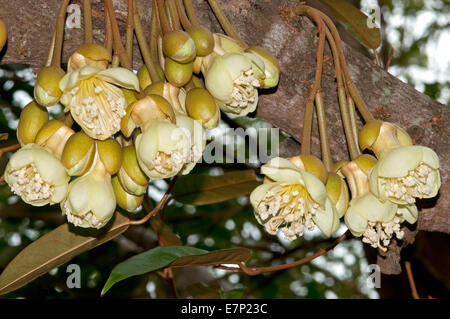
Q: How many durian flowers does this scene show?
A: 9